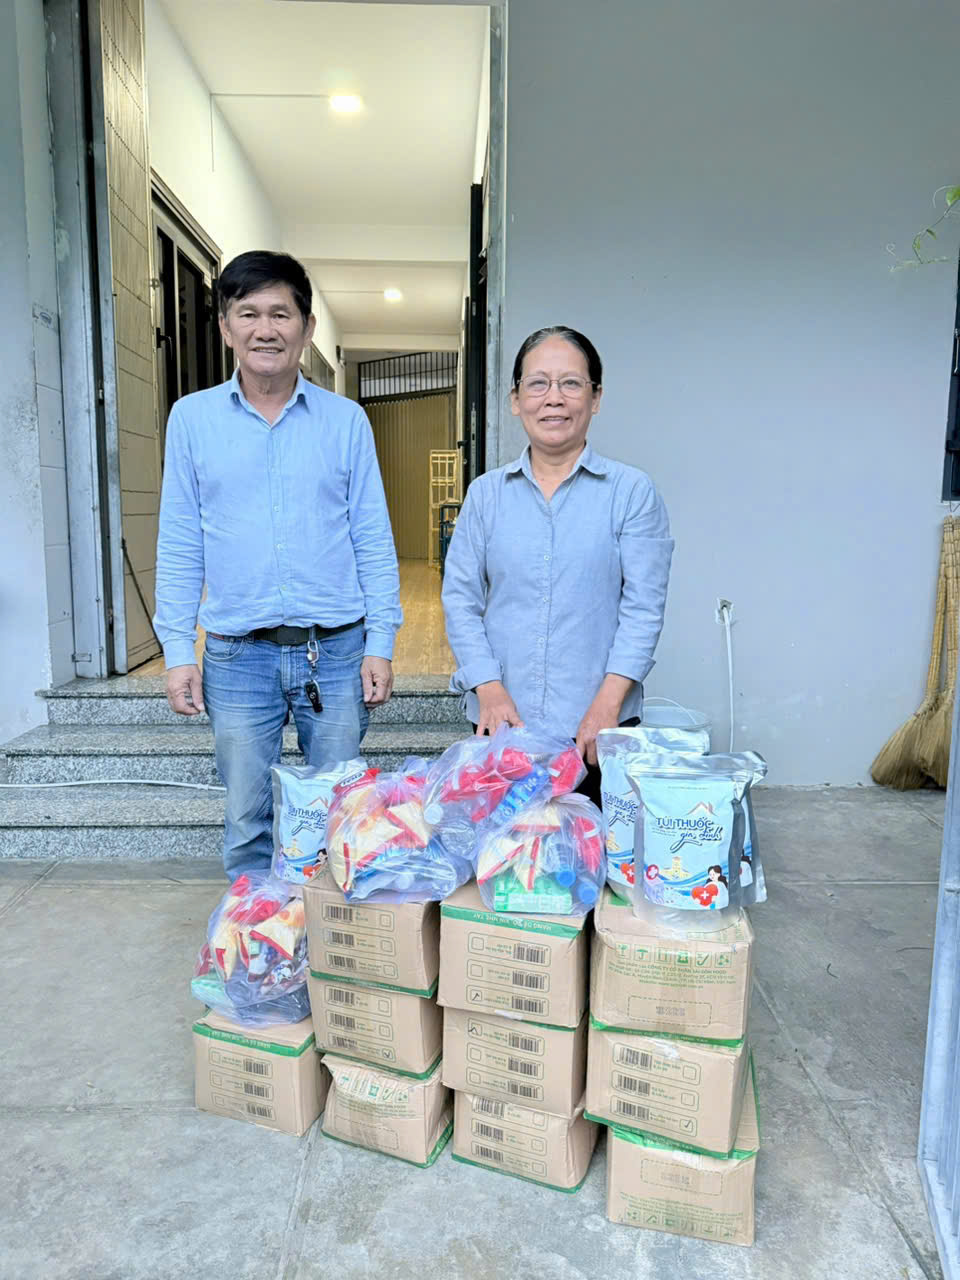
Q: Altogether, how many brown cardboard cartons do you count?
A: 10